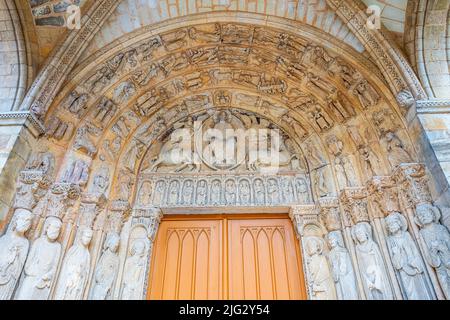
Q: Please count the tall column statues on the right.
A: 5